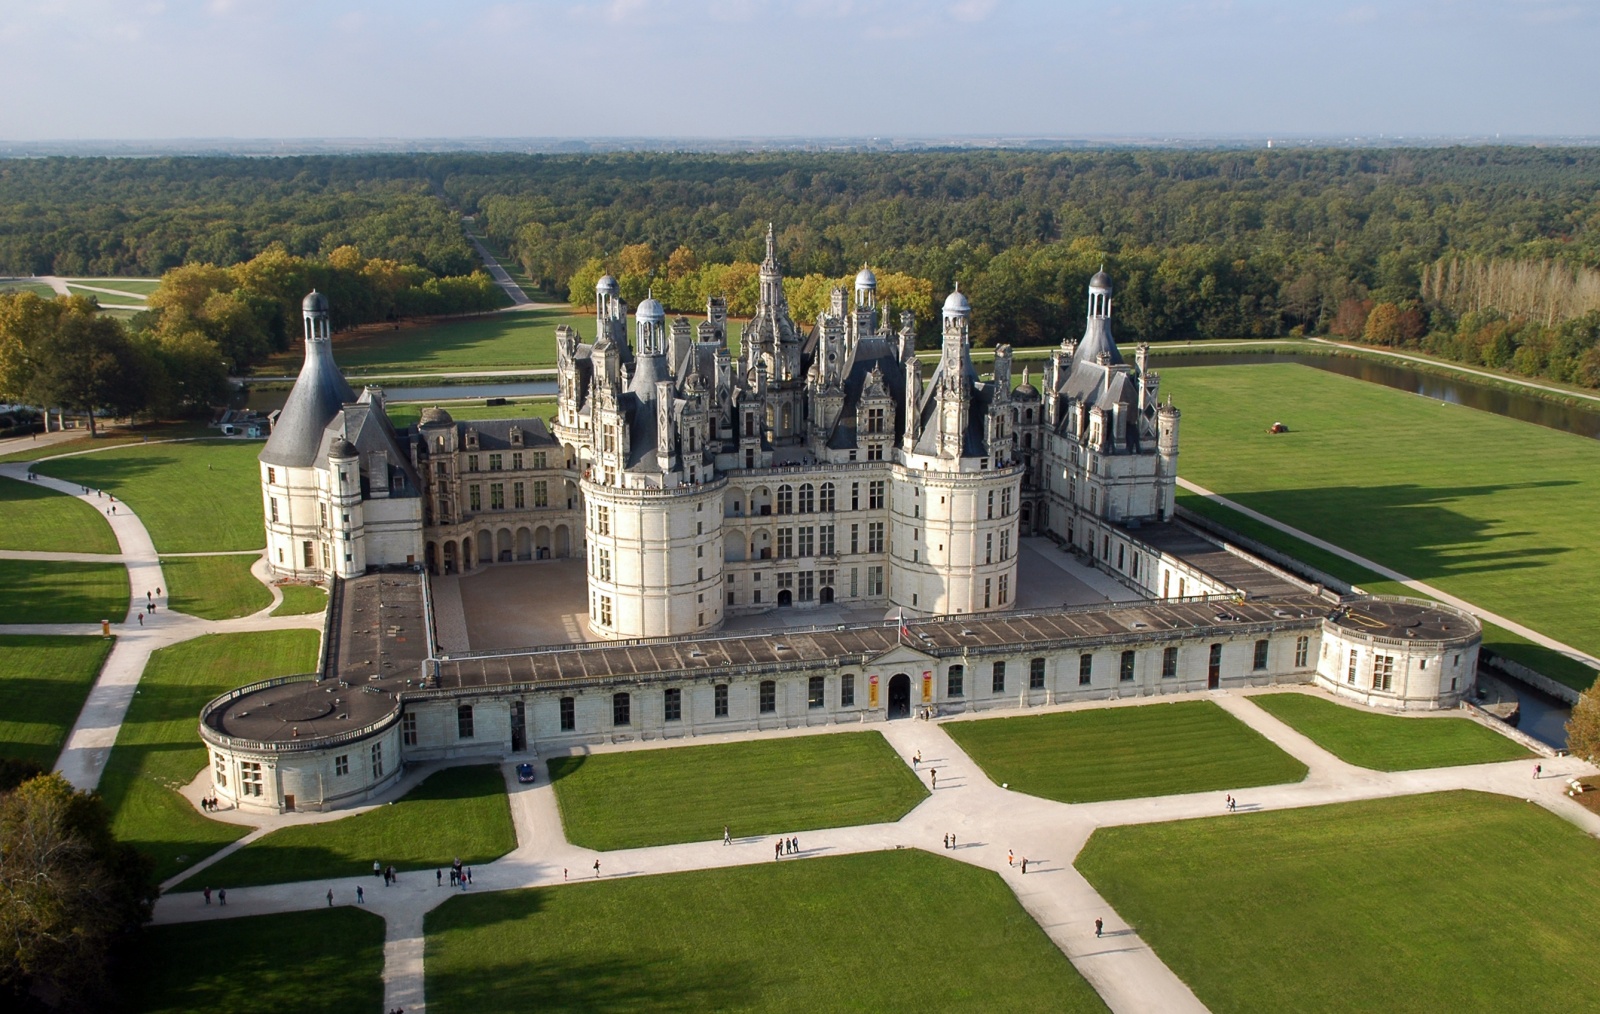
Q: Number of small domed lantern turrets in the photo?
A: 6